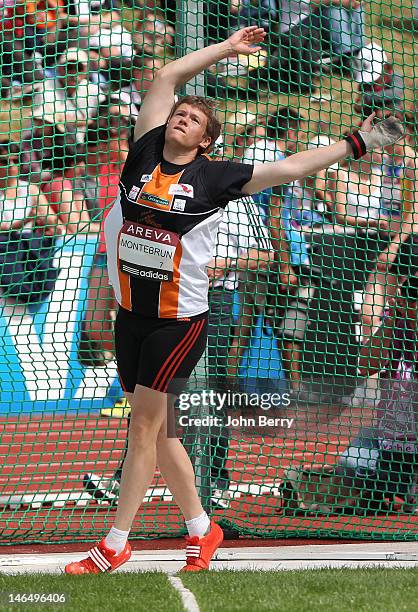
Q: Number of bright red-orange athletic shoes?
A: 2